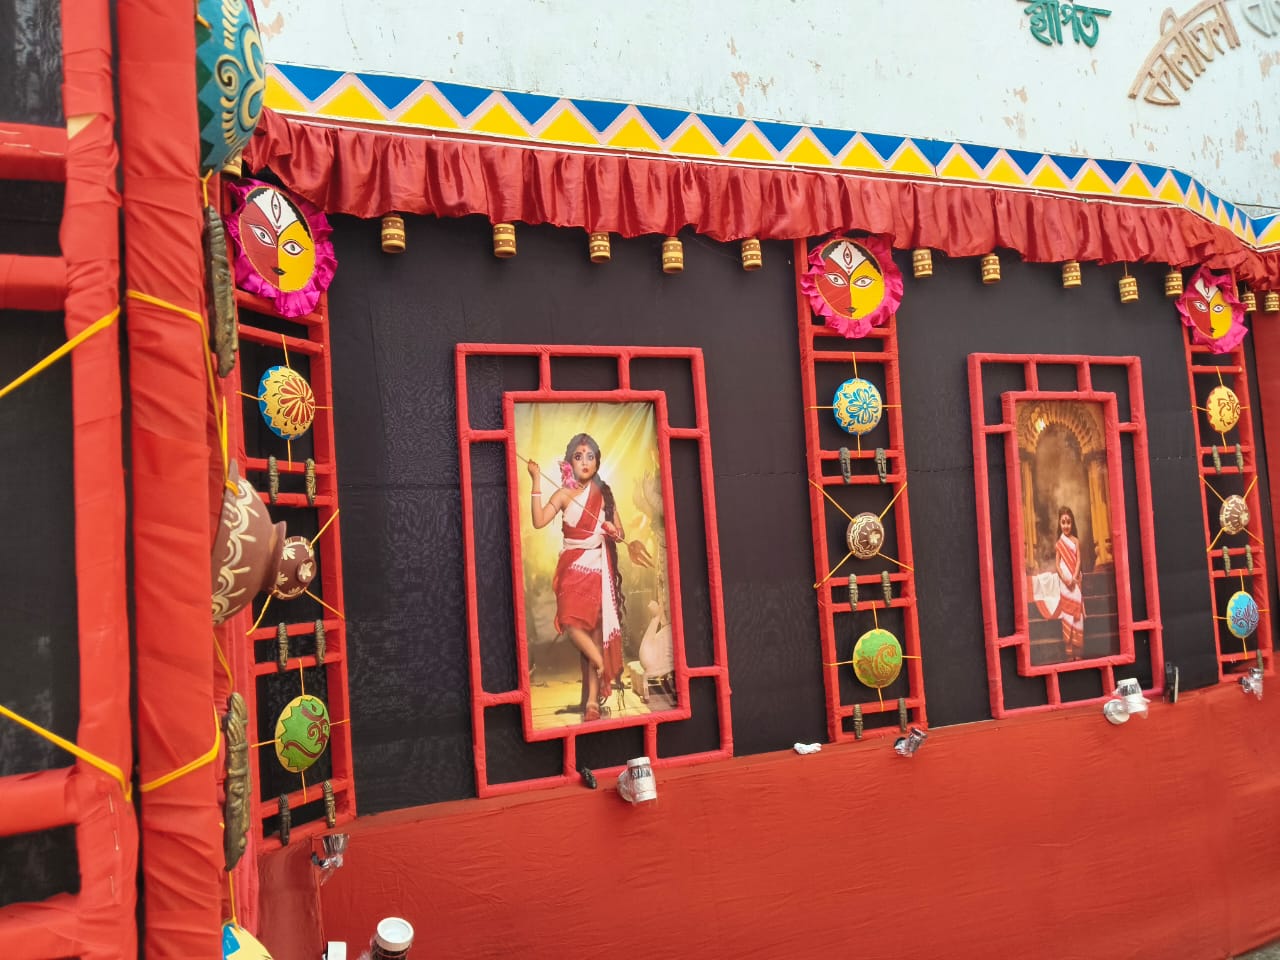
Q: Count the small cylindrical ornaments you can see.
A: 13